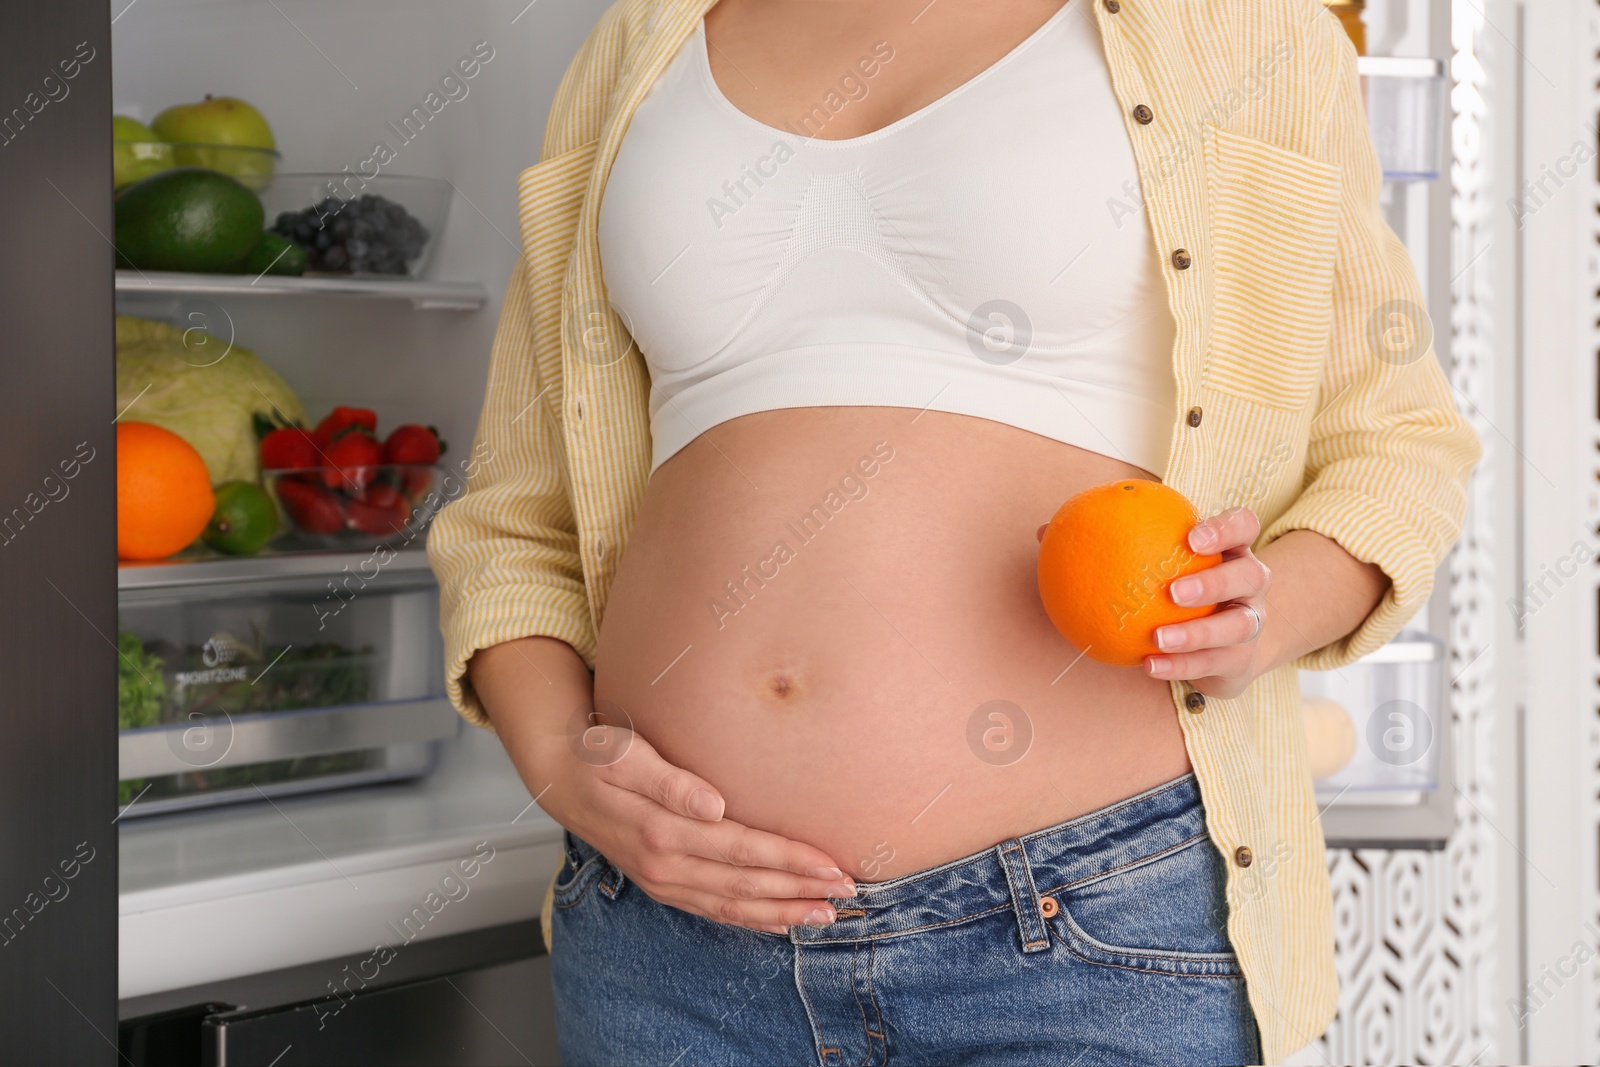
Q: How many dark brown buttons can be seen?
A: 6